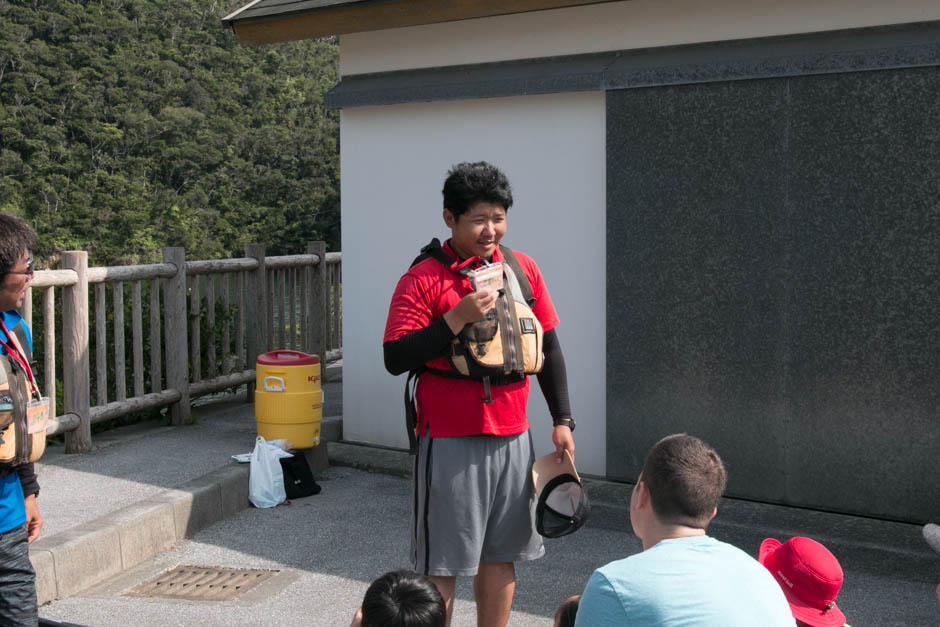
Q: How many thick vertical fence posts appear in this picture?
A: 4